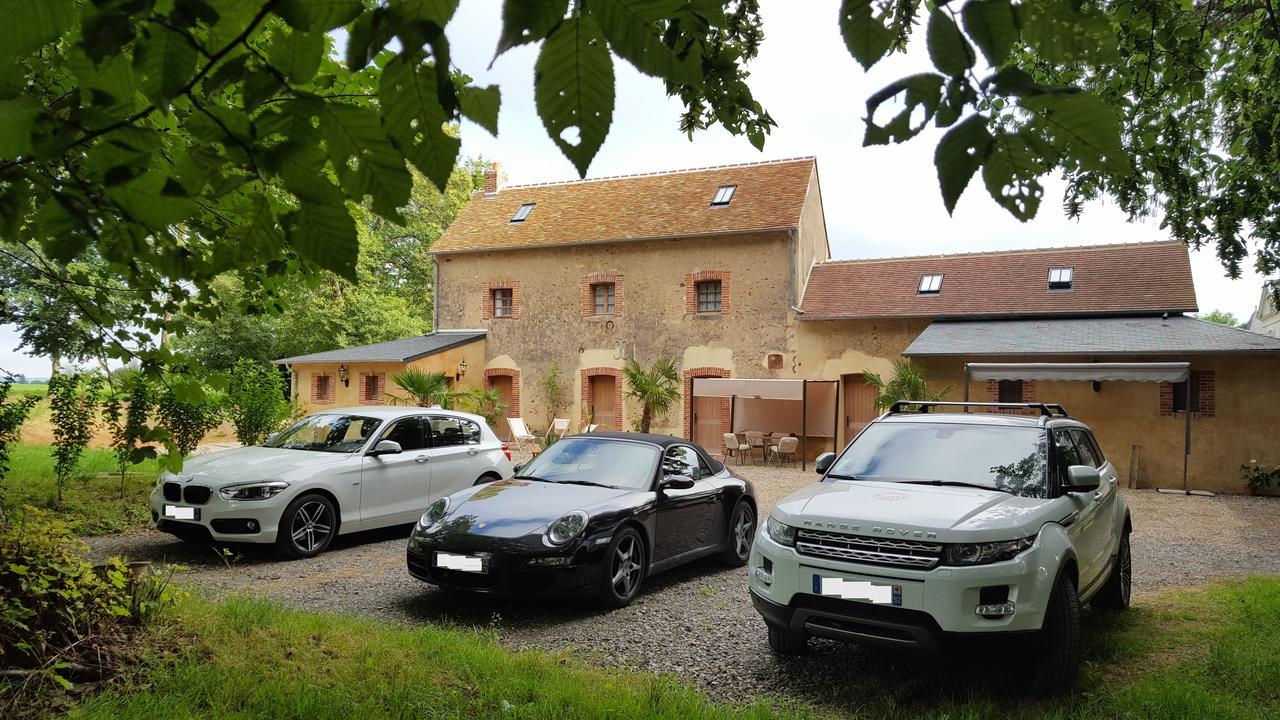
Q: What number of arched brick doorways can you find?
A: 3